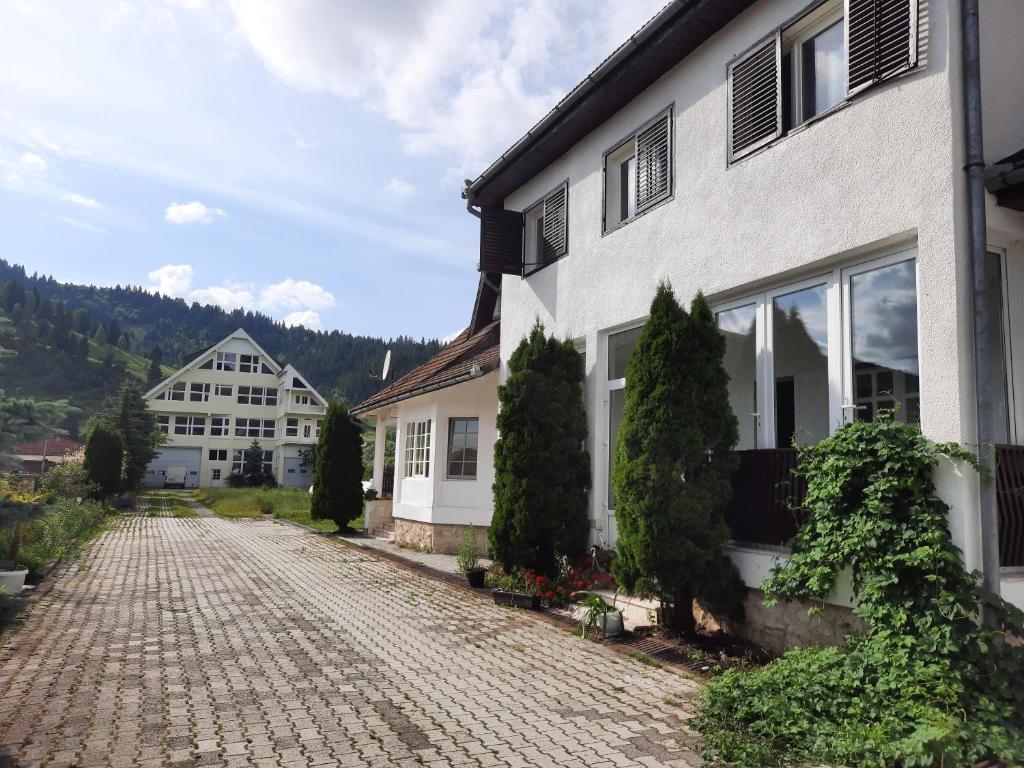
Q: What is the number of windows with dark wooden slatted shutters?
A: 3